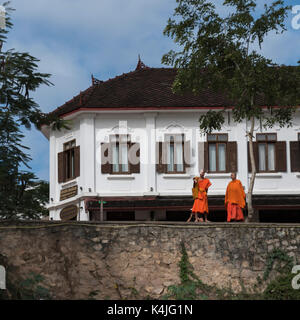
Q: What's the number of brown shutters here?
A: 11